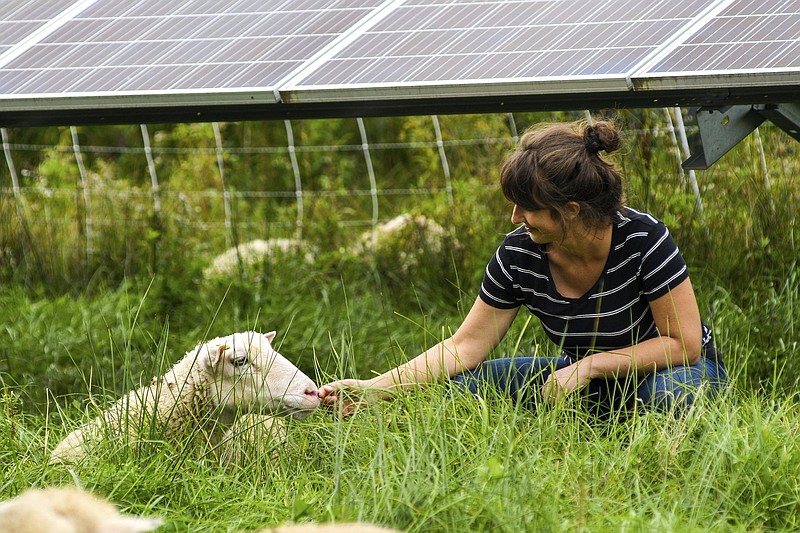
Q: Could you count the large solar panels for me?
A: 4